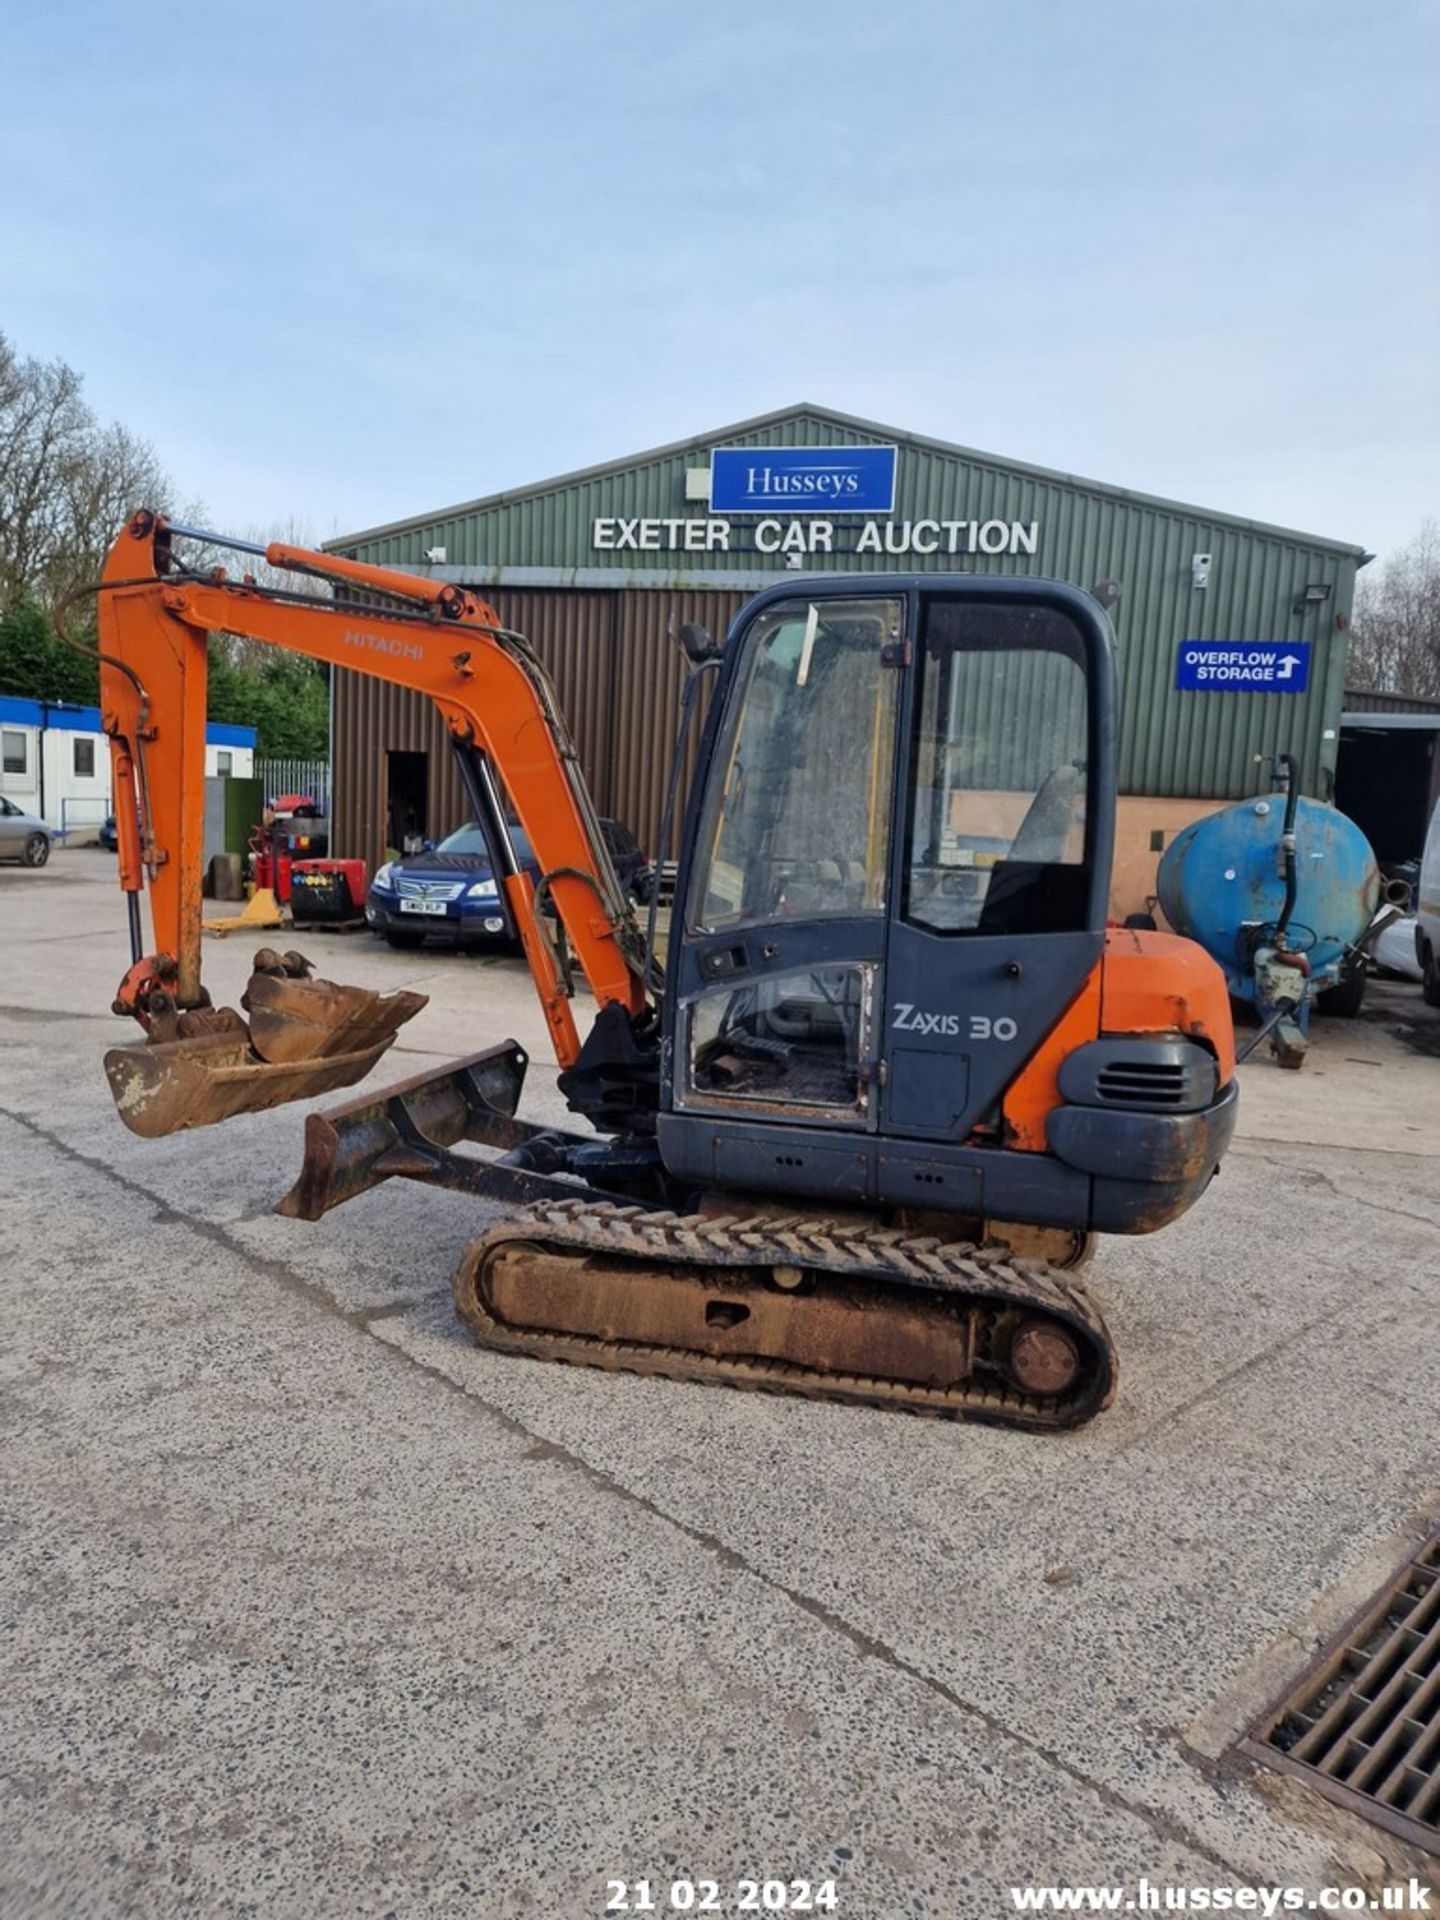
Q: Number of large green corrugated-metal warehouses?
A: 1